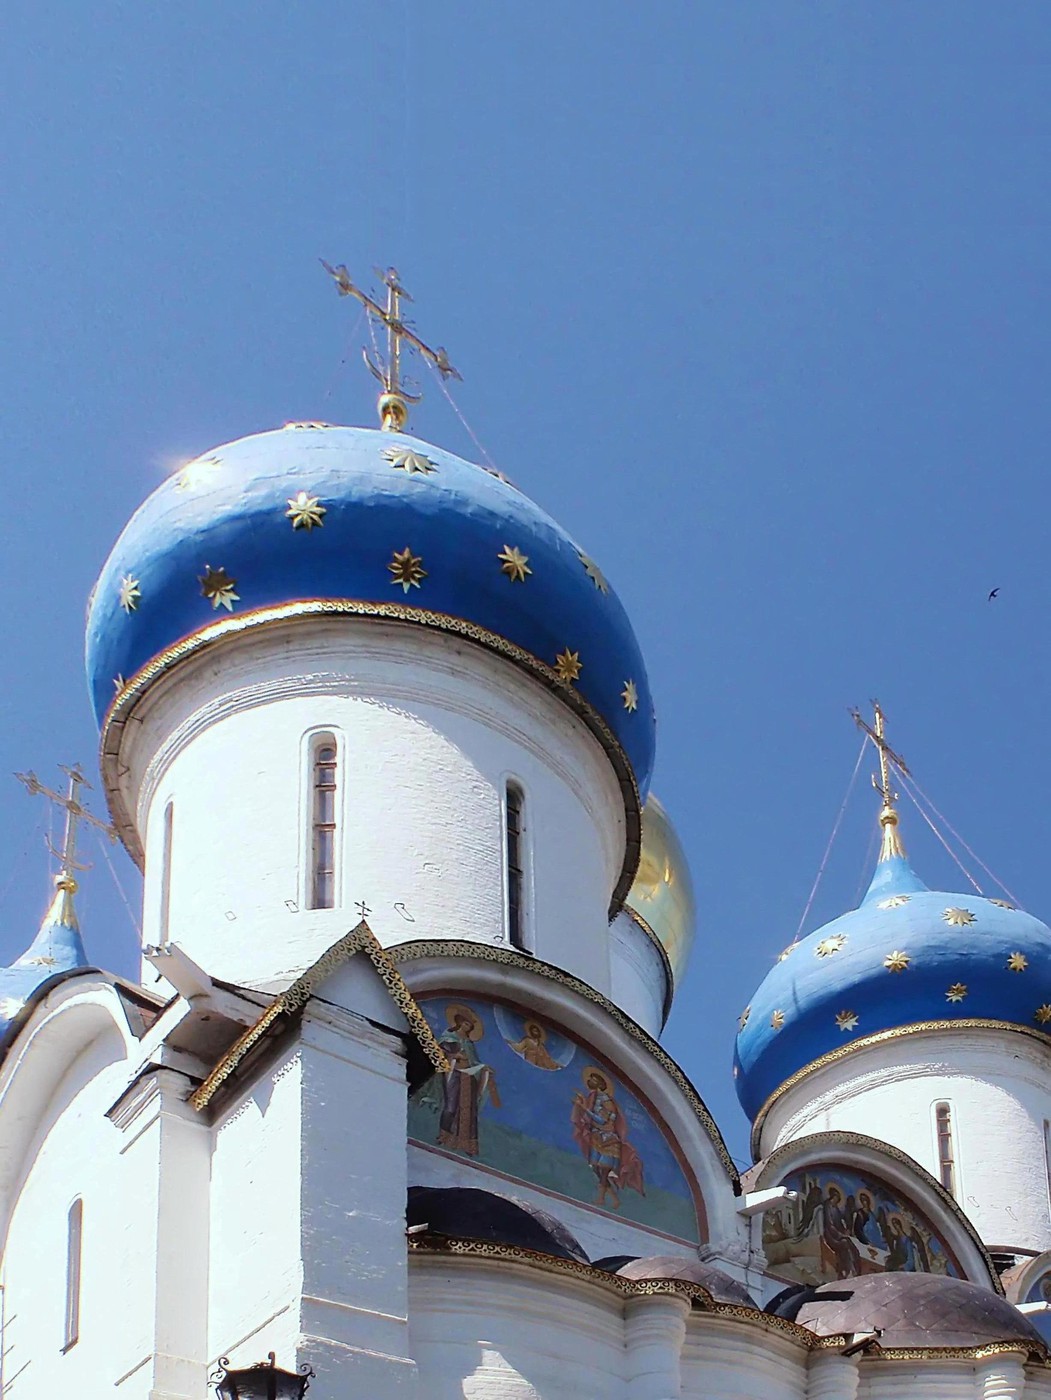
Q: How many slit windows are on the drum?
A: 3